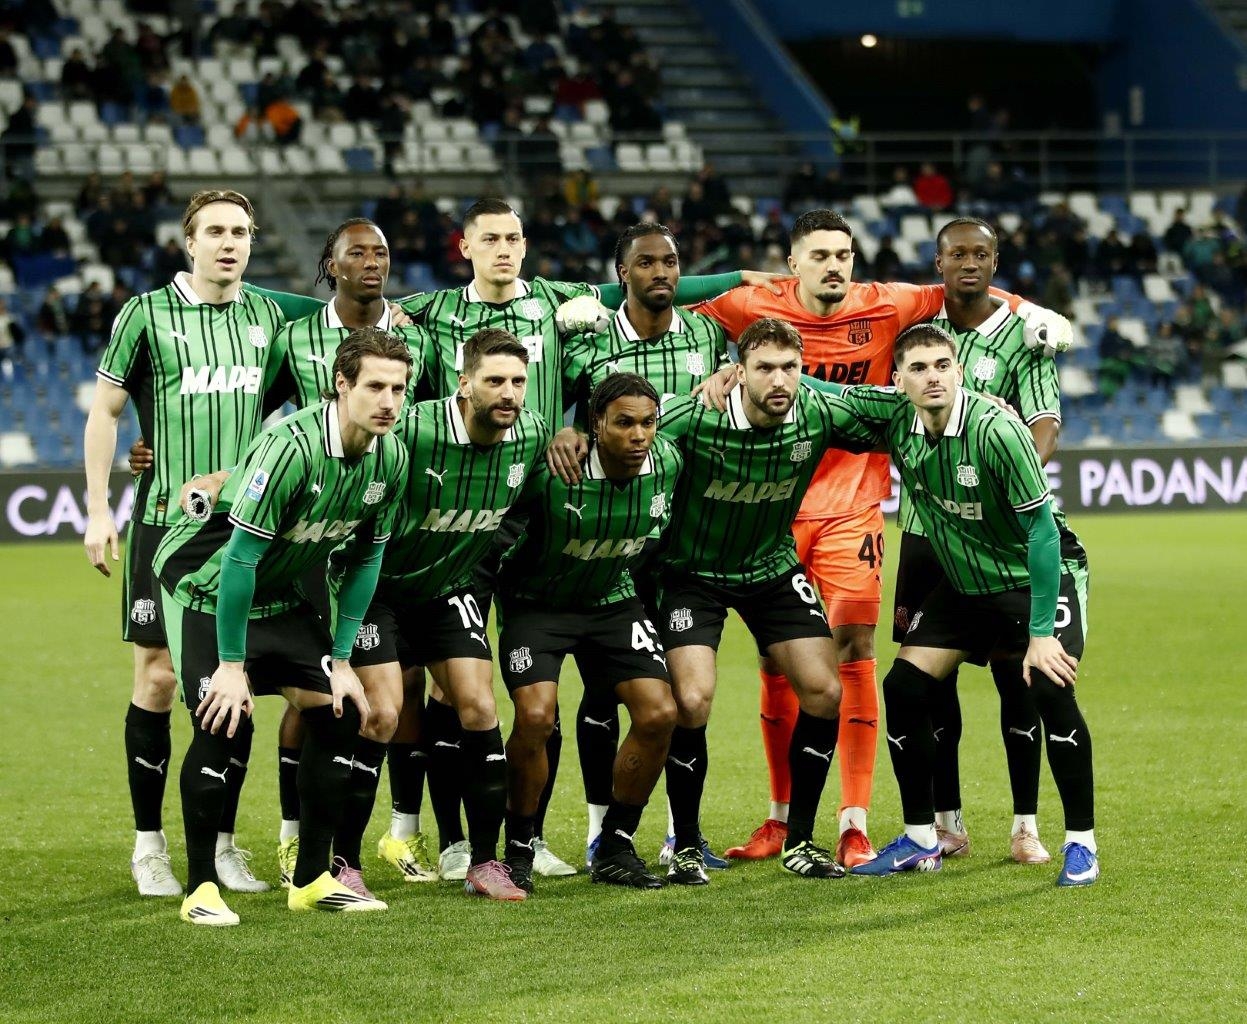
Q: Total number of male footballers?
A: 11